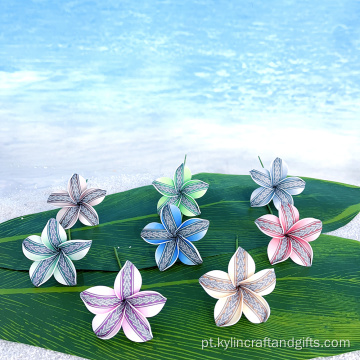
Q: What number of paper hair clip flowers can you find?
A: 8